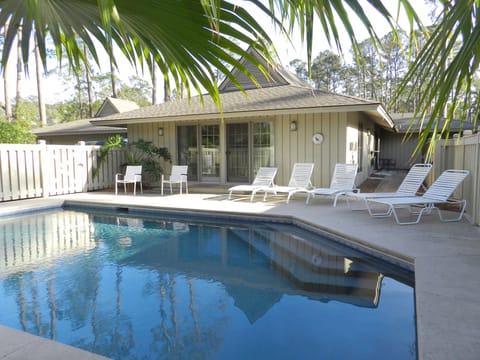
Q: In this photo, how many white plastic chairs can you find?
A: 7